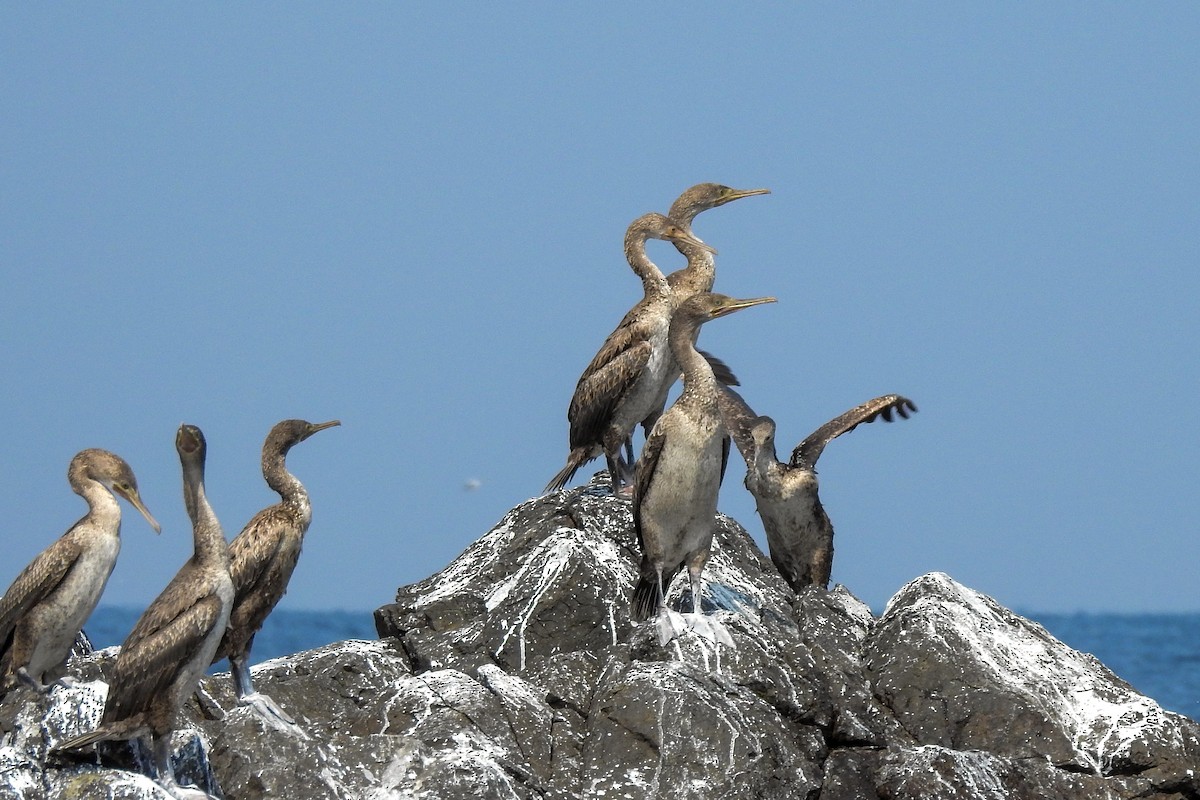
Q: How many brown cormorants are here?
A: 7